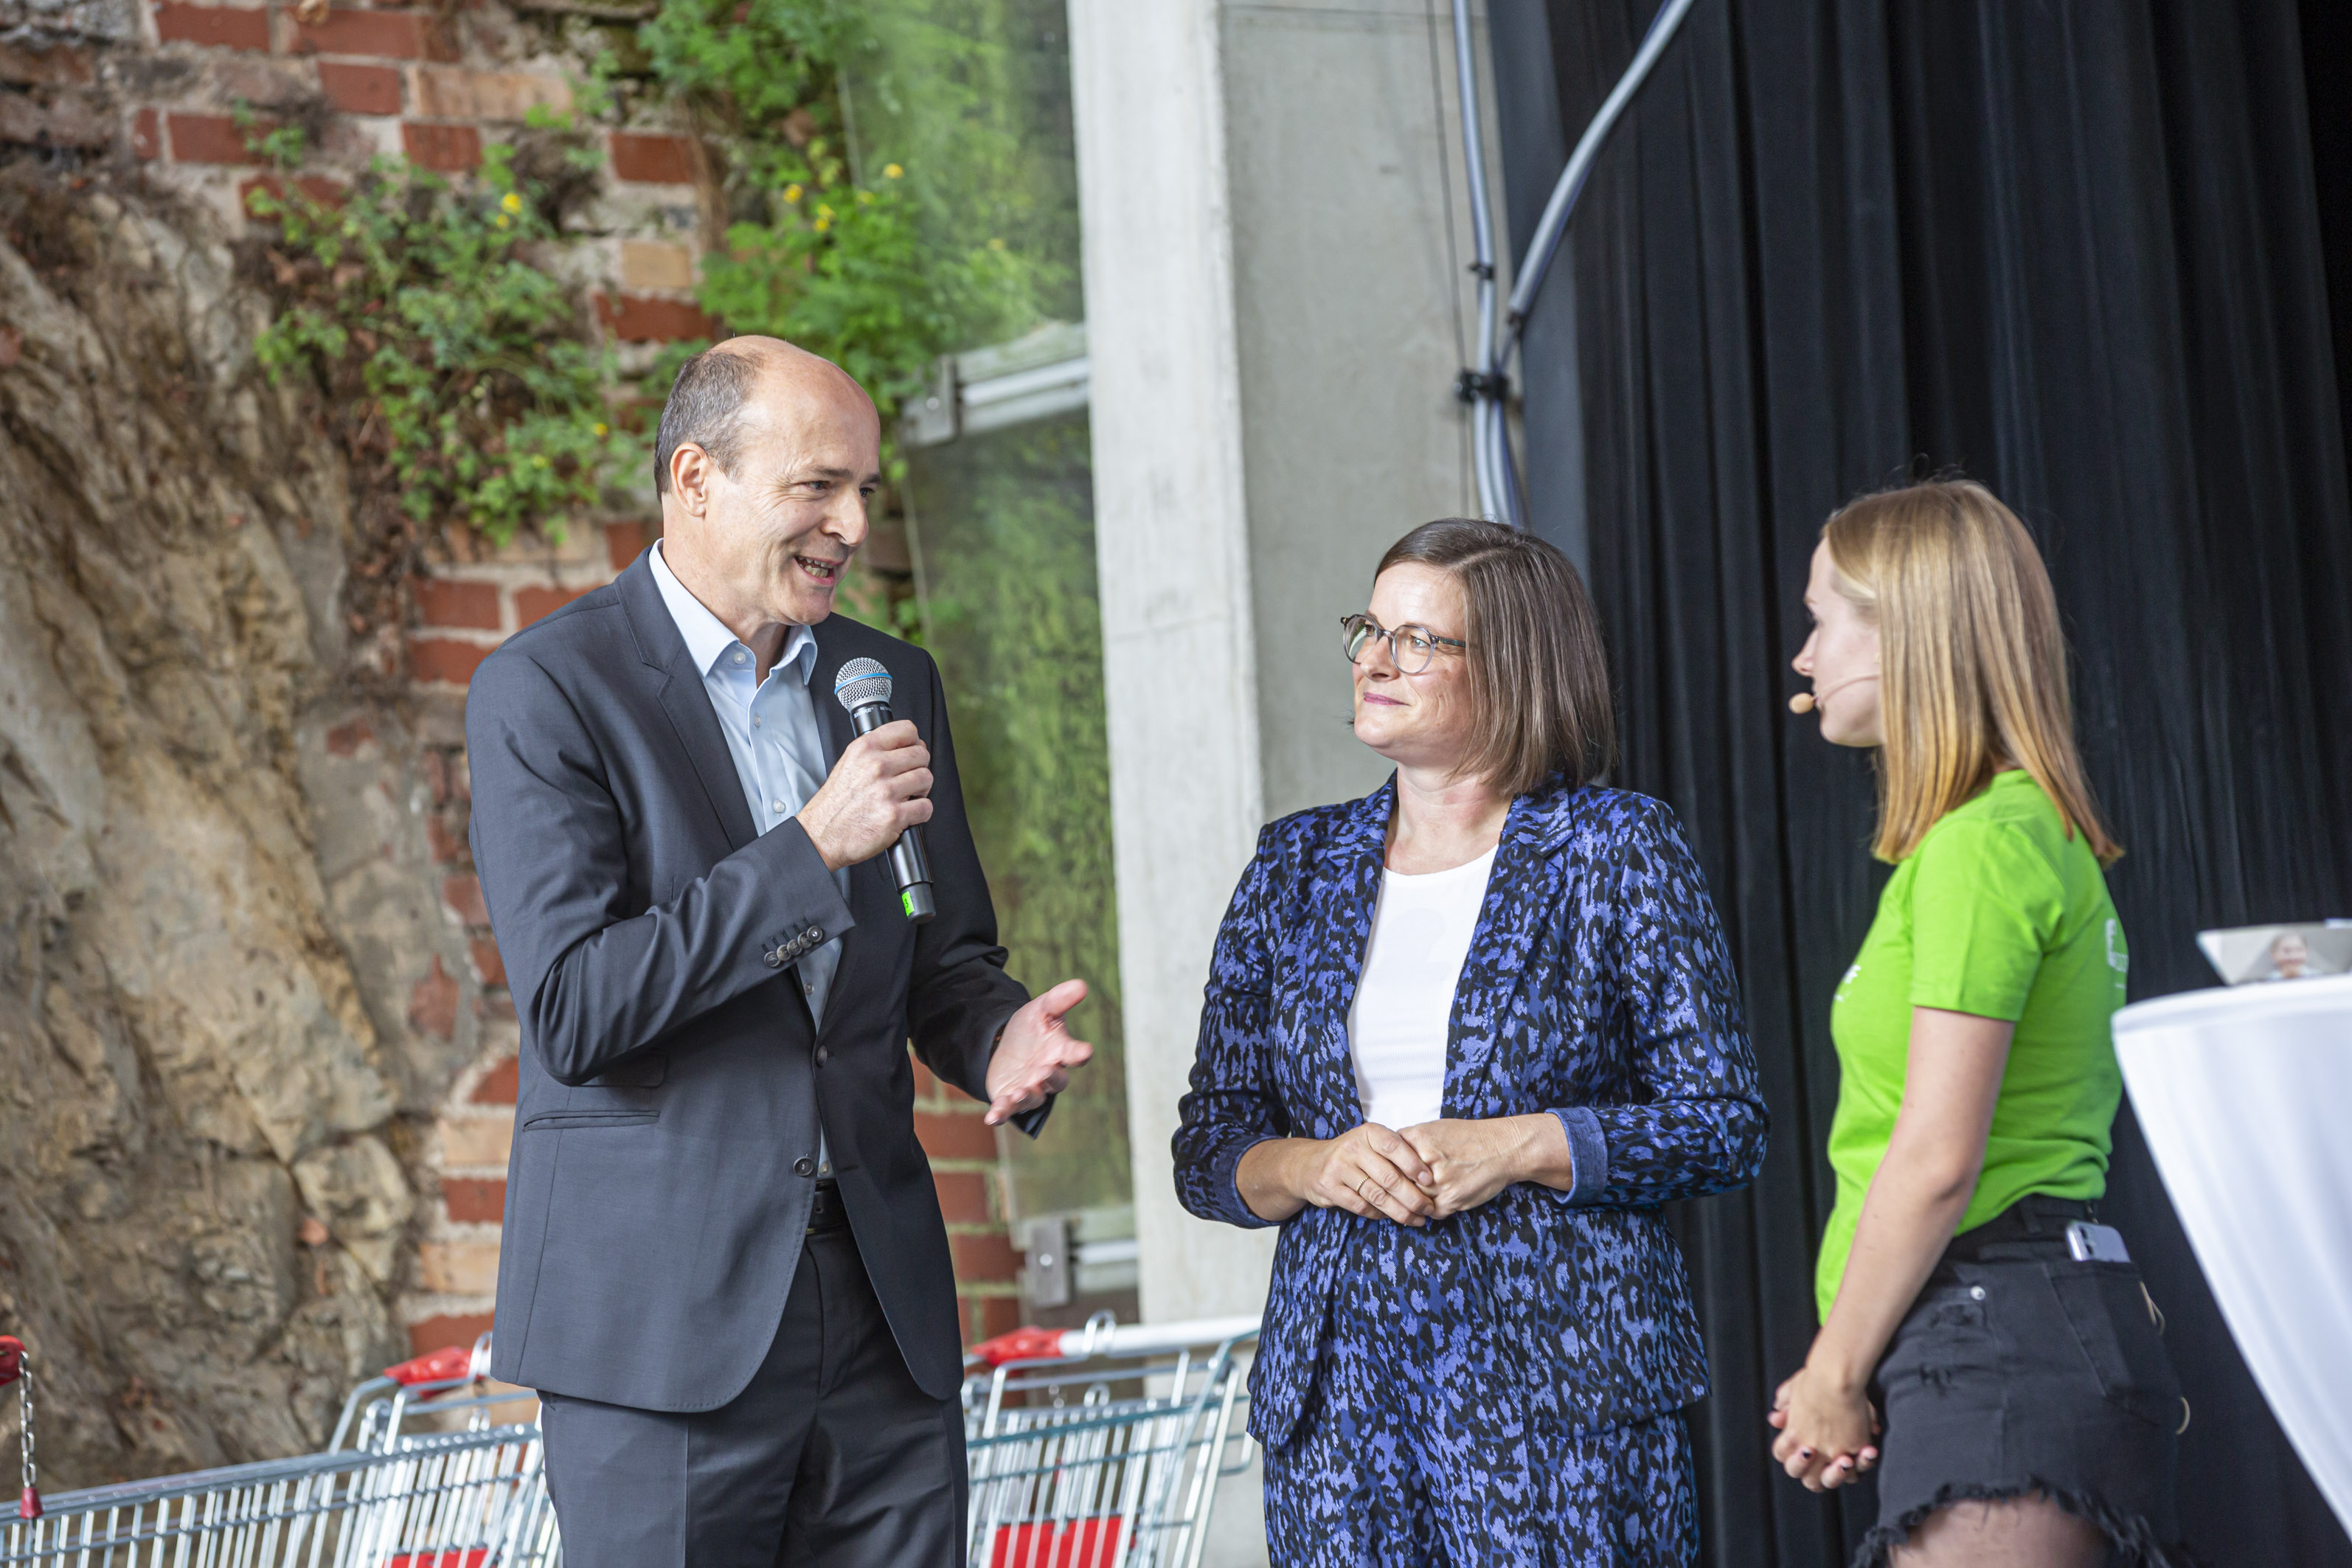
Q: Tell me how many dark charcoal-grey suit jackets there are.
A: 1